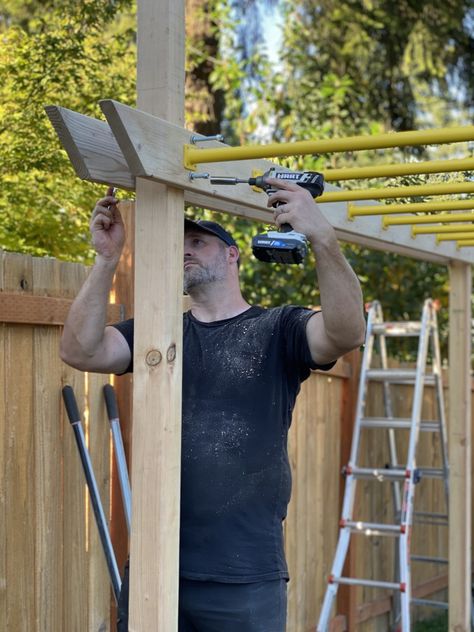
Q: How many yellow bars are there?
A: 8